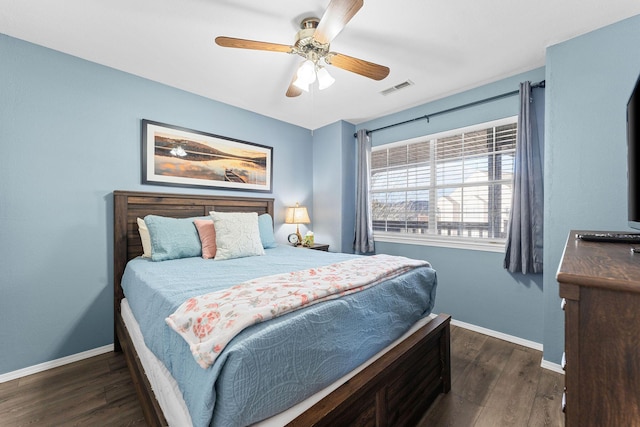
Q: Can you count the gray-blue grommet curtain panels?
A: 2